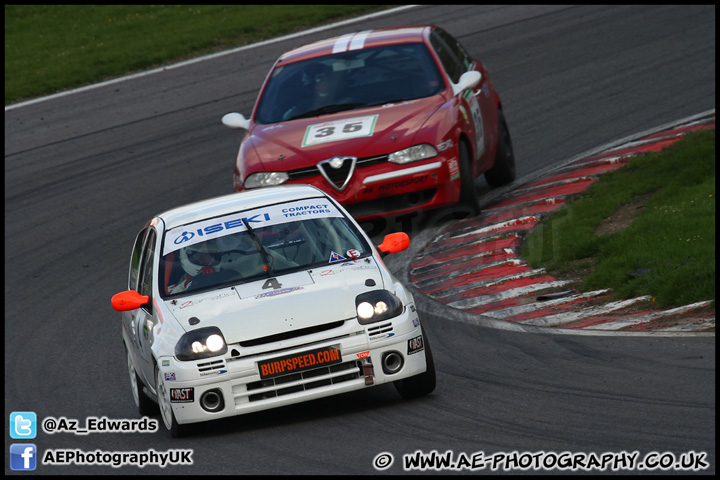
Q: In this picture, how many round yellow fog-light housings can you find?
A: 0